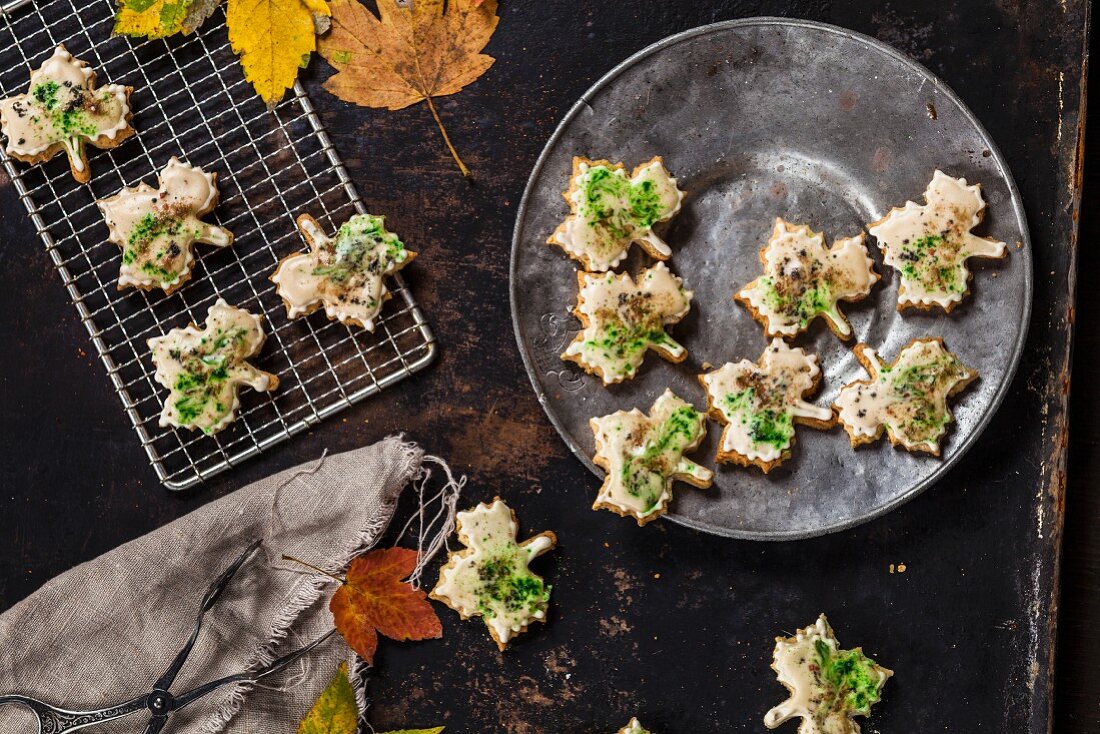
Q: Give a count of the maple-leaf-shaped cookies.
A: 14